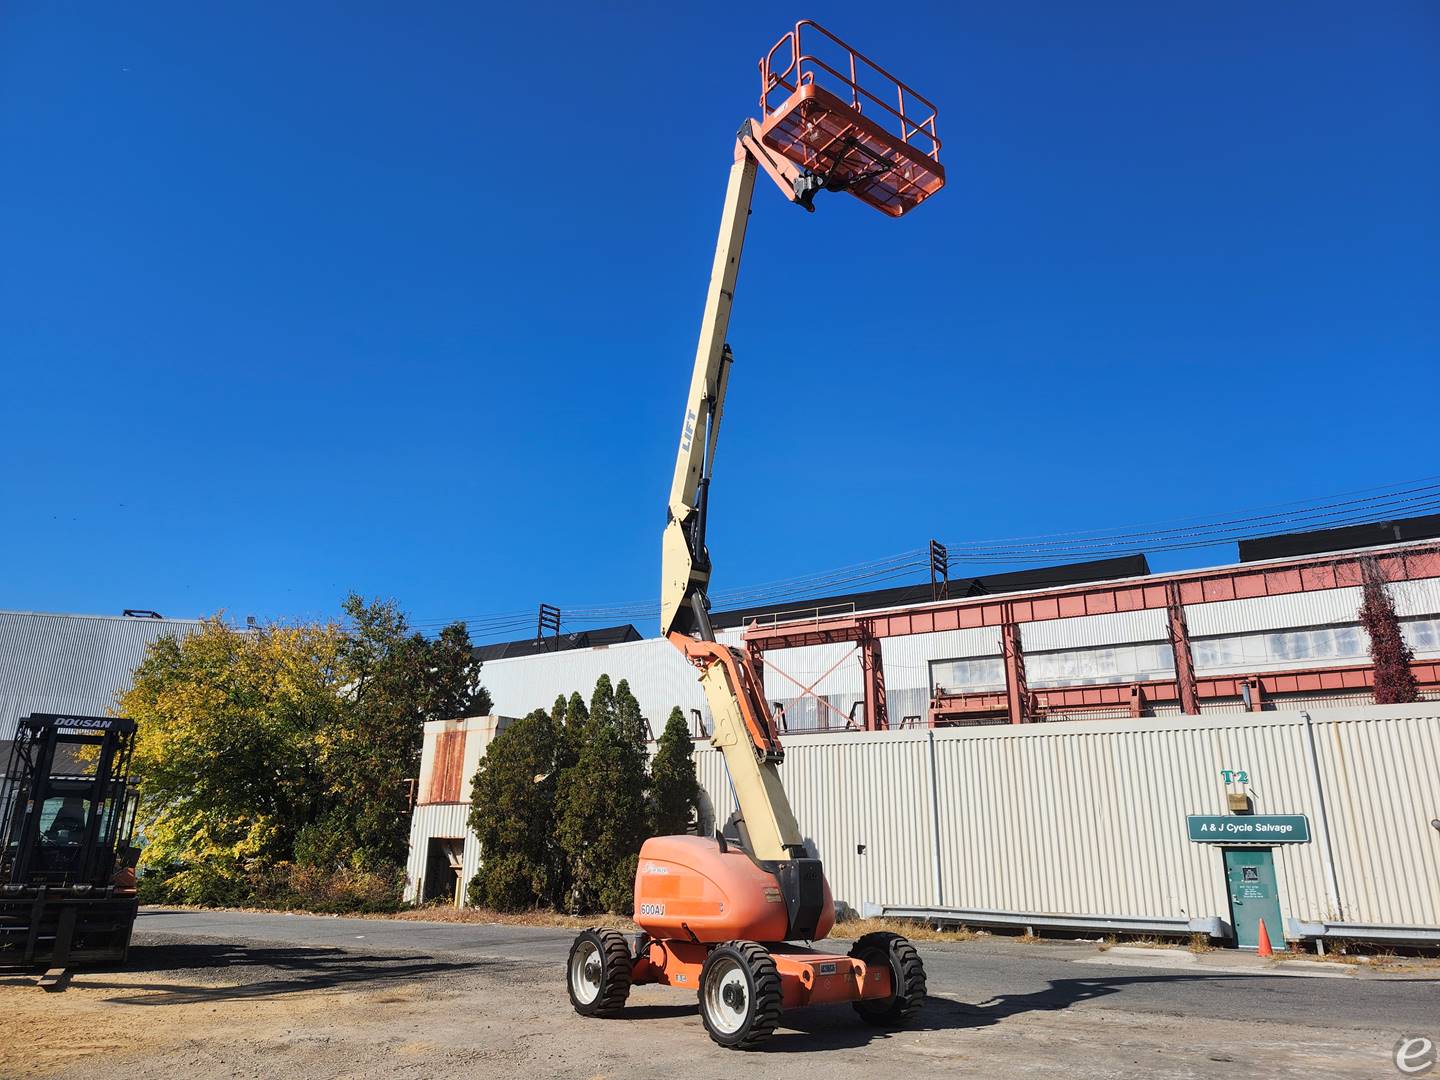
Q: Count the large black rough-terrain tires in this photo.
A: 3